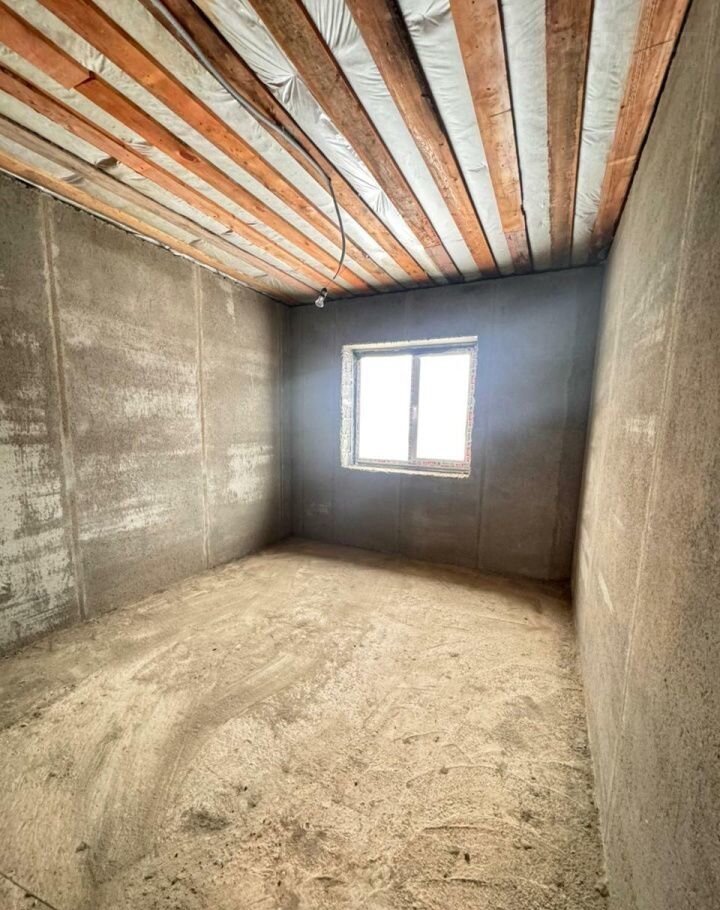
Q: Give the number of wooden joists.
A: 11